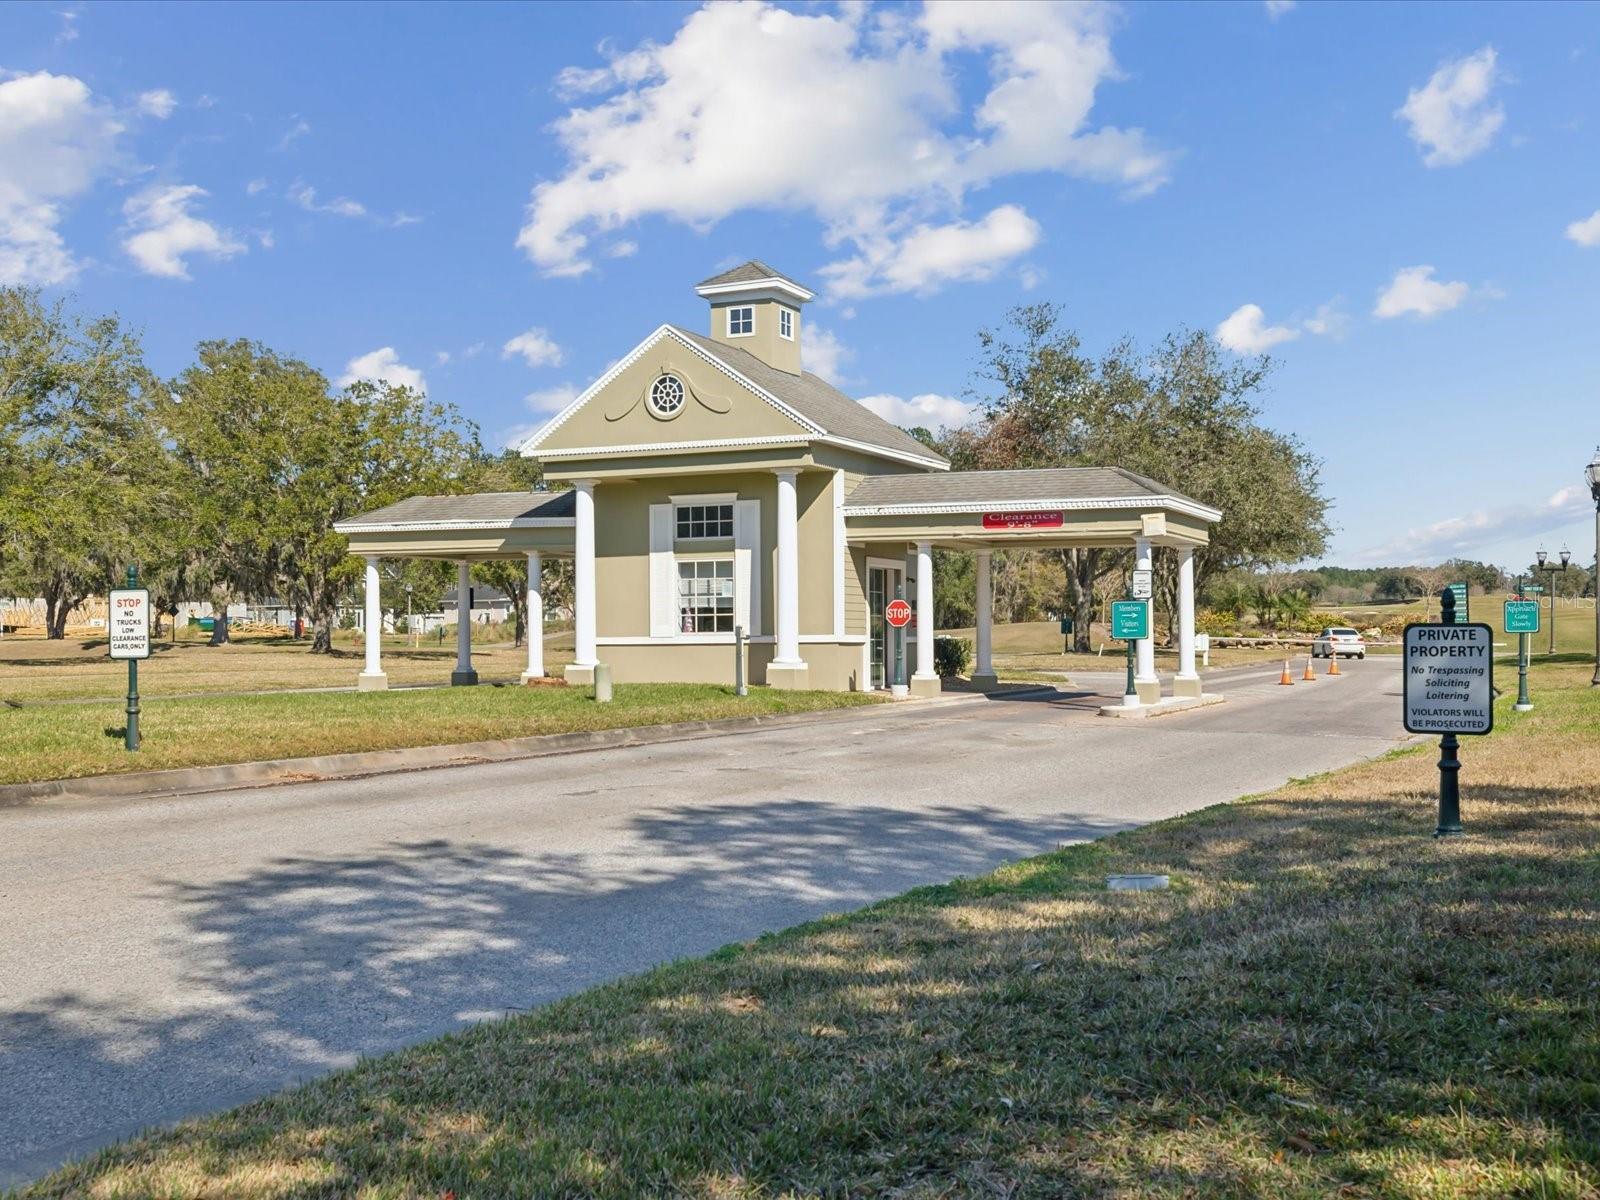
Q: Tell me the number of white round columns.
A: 9